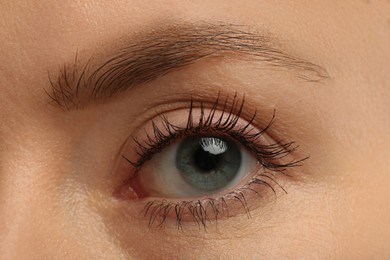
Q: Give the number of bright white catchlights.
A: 1